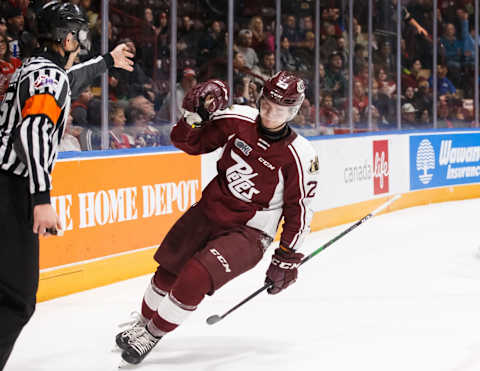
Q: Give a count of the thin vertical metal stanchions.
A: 10